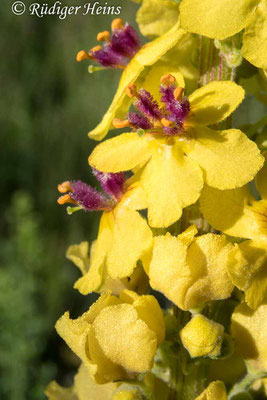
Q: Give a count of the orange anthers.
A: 11